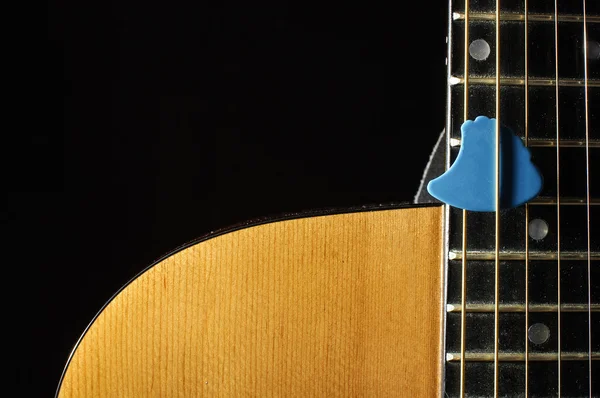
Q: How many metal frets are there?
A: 7